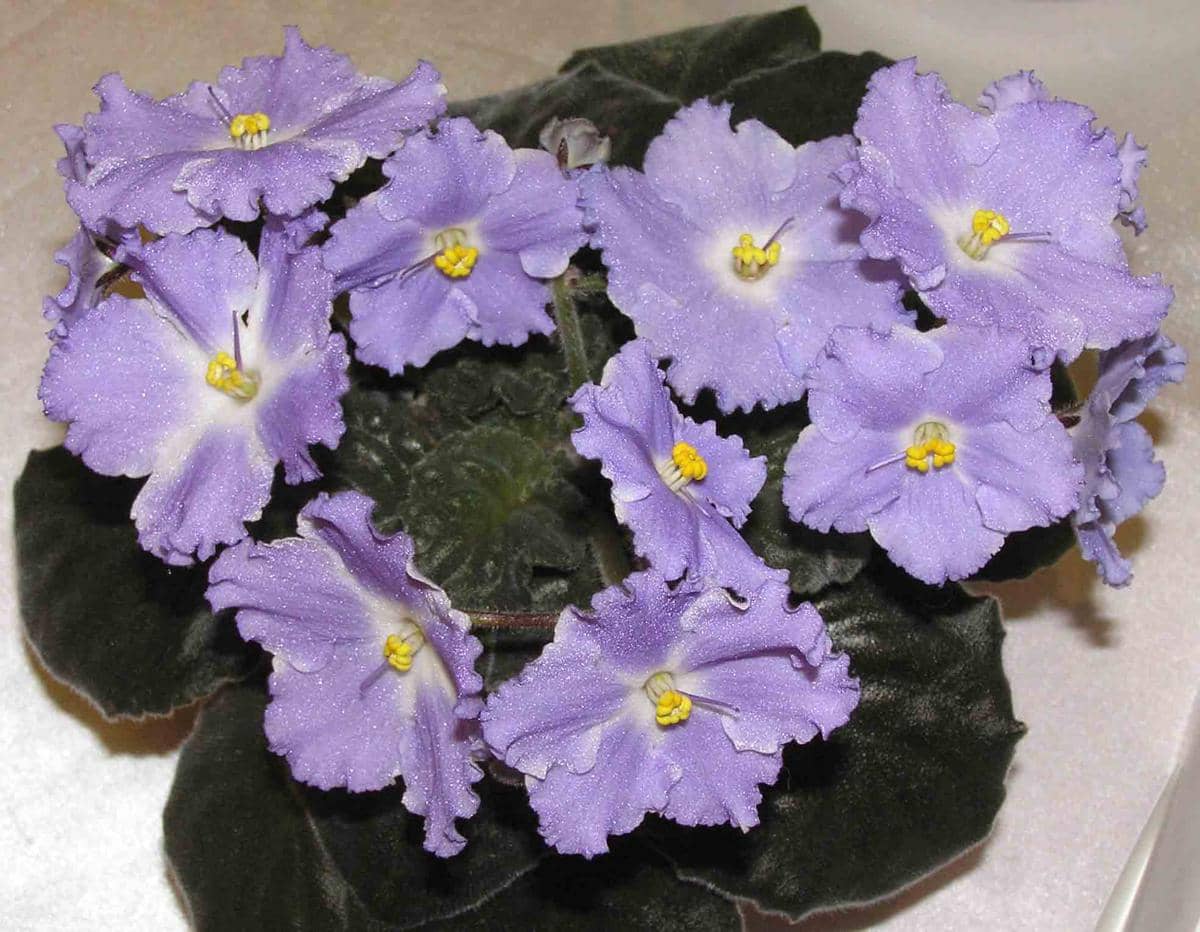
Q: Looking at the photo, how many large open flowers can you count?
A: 9